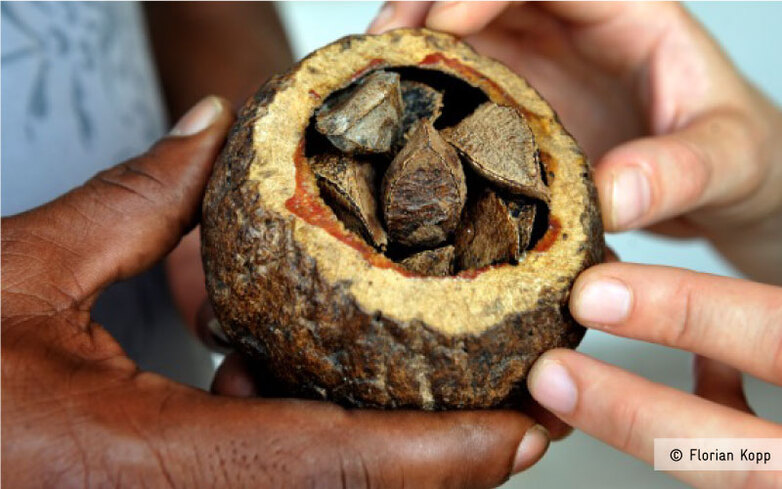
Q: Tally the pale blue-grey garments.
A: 1